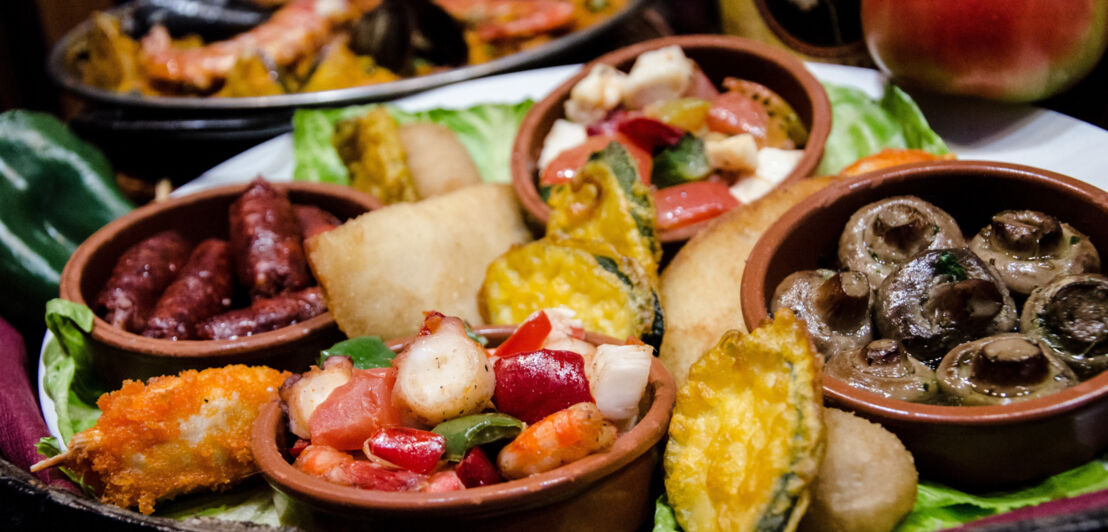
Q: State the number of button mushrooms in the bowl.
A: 7